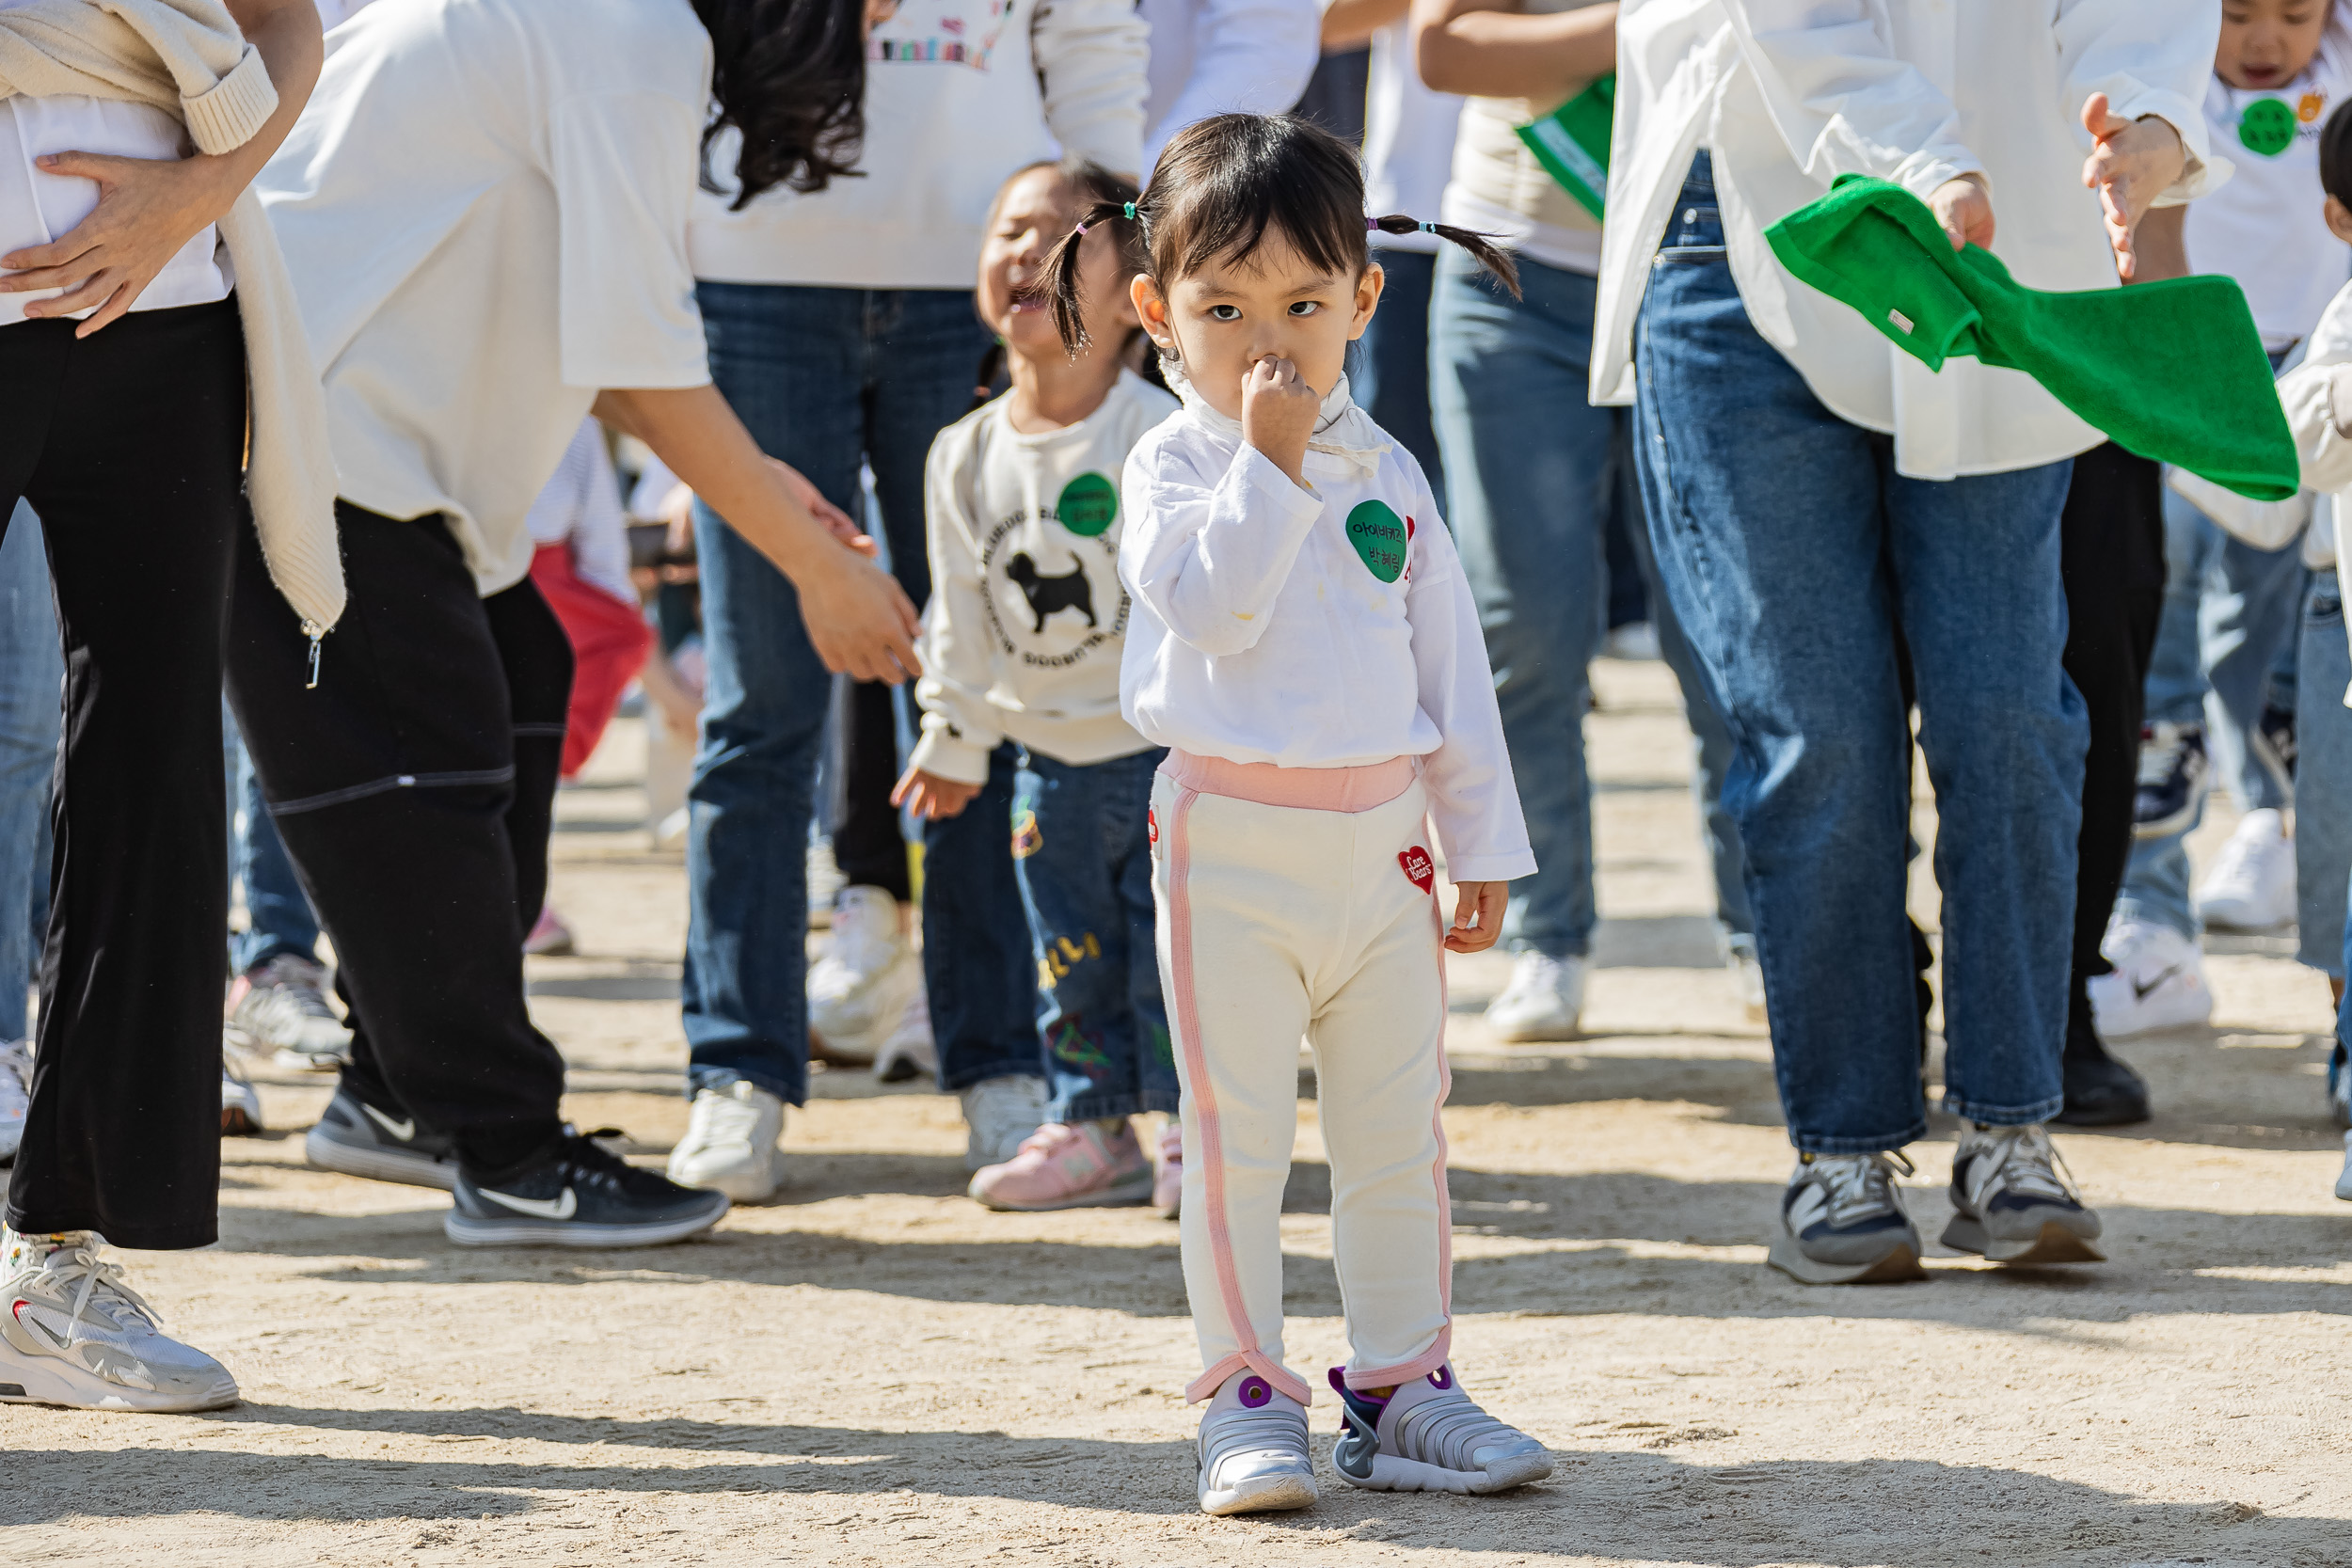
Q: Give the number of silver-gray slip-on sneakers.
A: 2